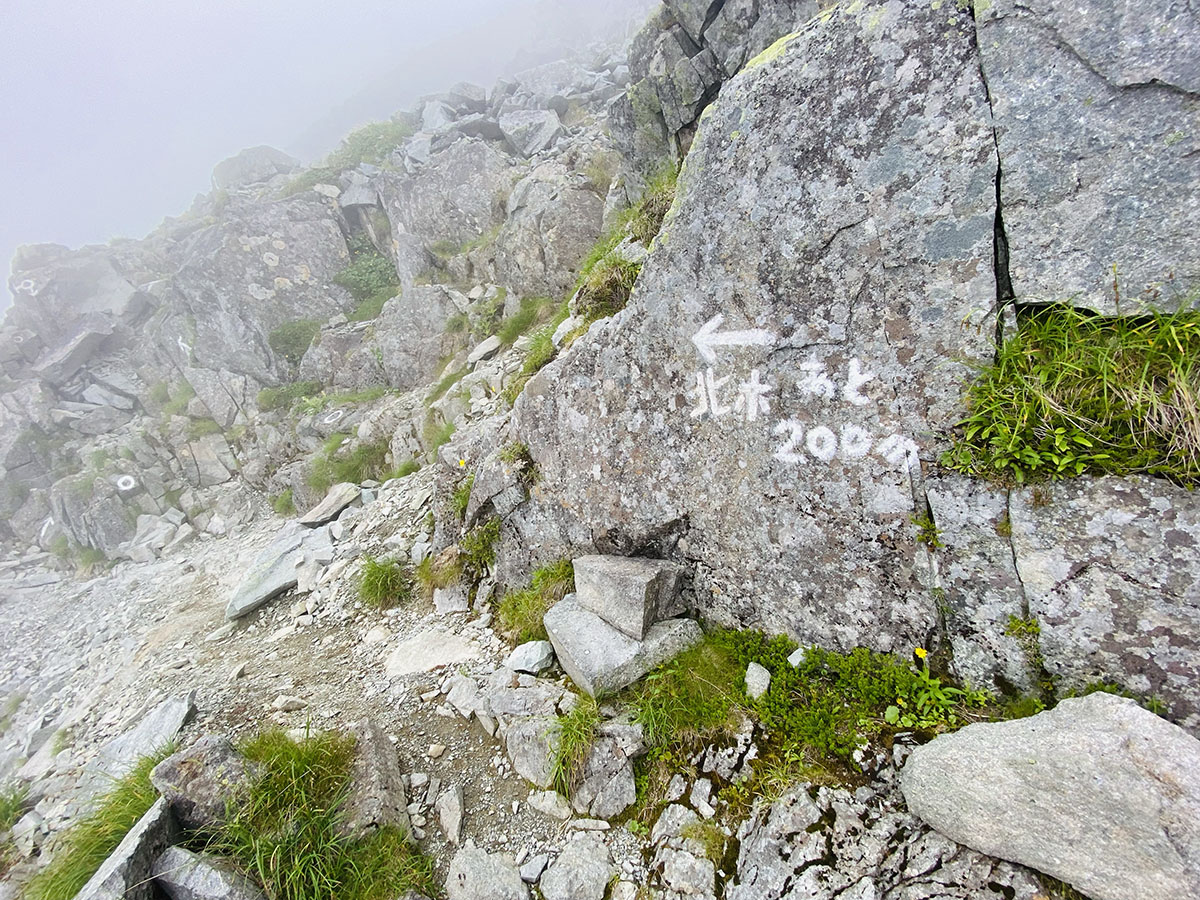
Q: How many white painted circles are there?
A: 4